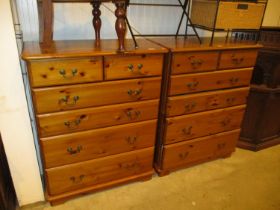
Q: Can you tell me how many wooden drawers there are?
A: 12